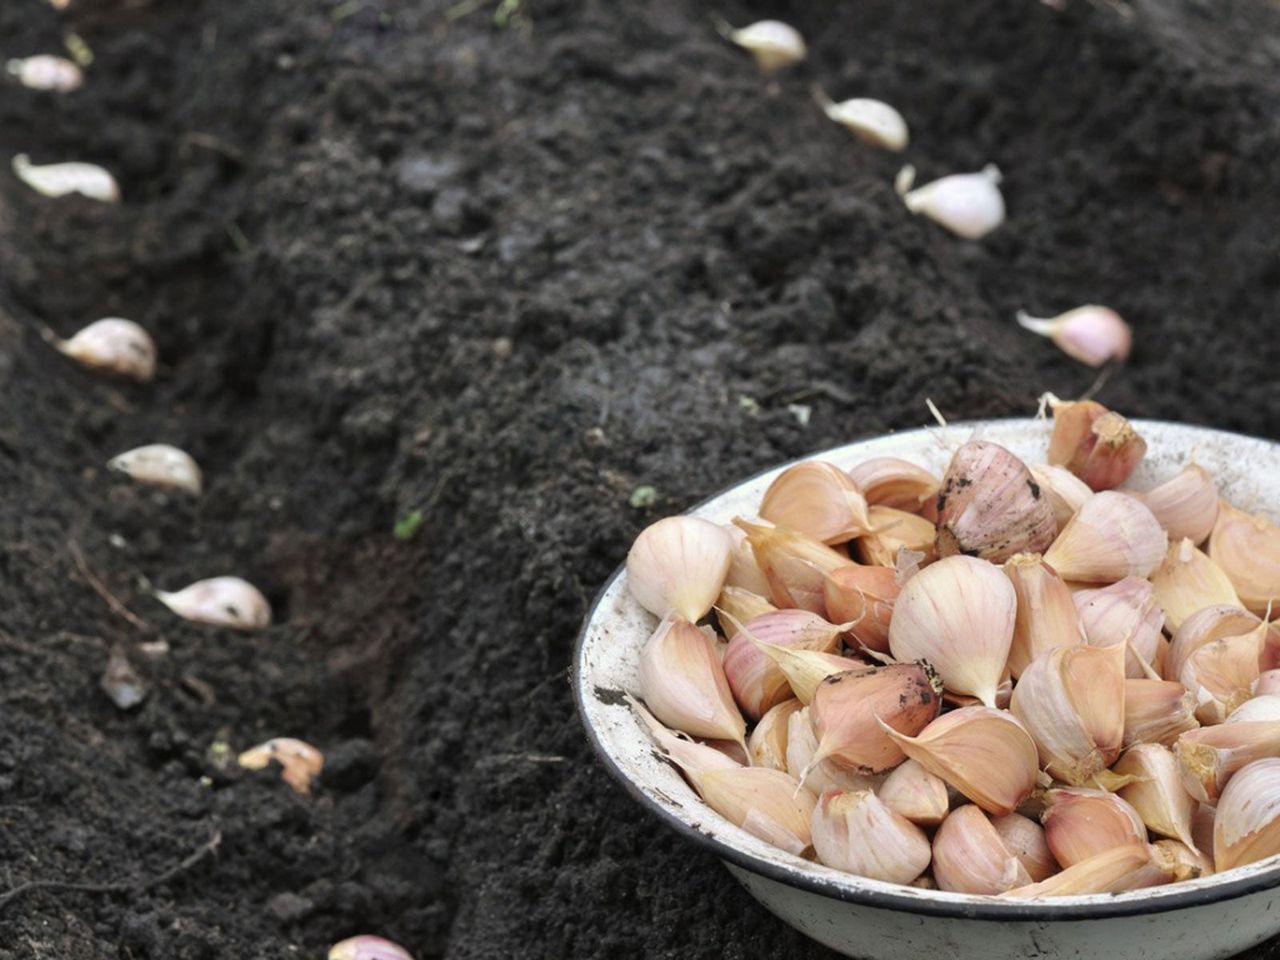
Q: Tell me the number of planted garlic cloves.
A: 11